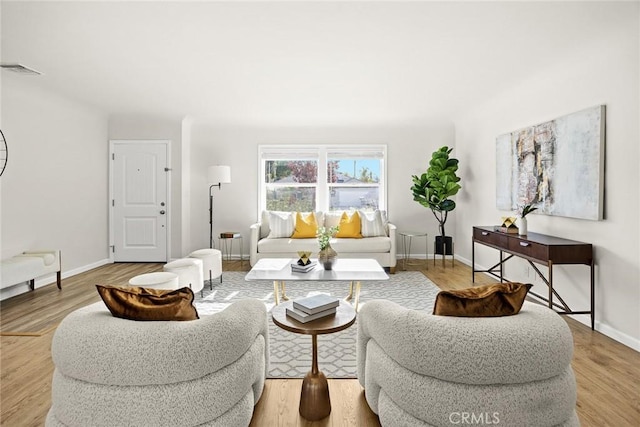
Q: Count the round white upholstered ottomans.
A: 3